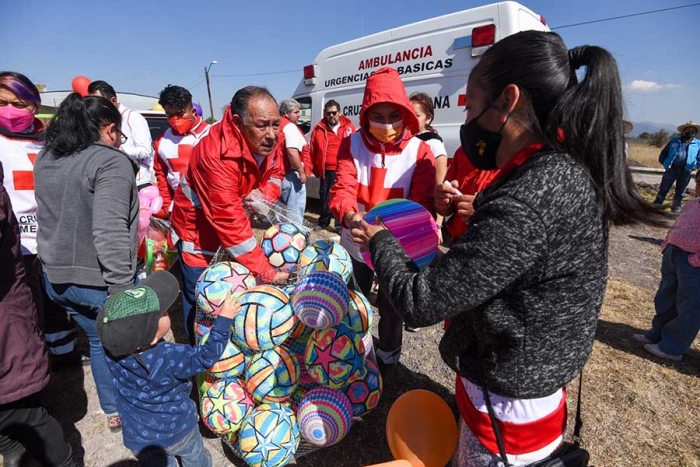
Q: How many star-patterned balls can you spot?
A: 5